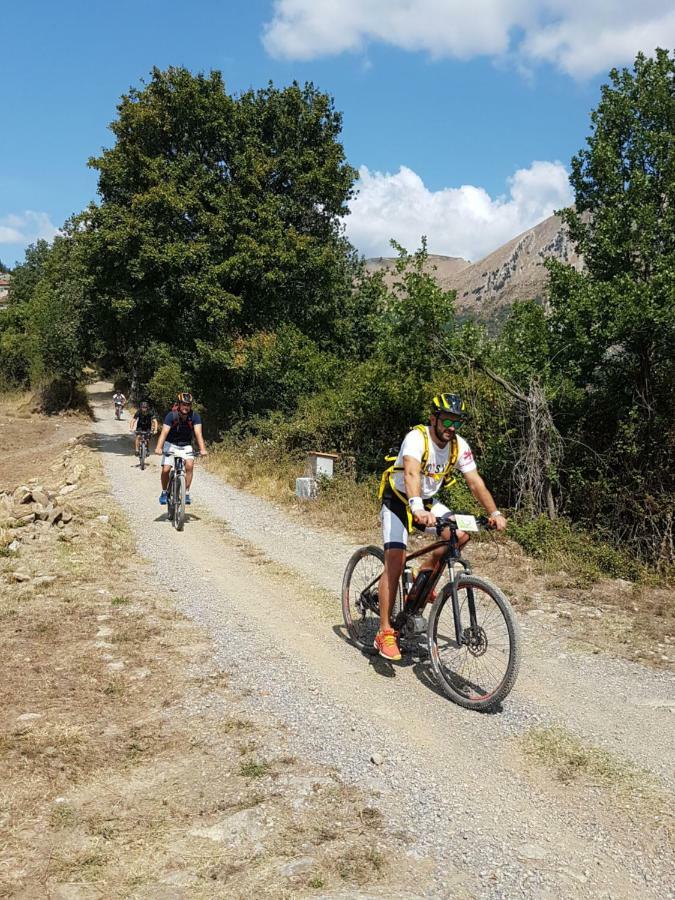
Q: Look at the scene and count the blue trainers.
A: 2